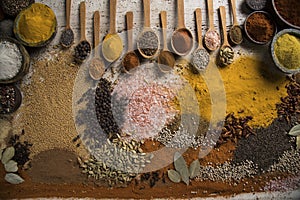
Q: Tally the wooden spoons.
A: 12